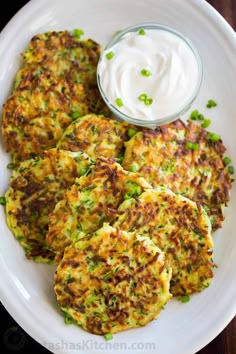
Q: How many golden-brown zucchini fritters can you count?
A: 8